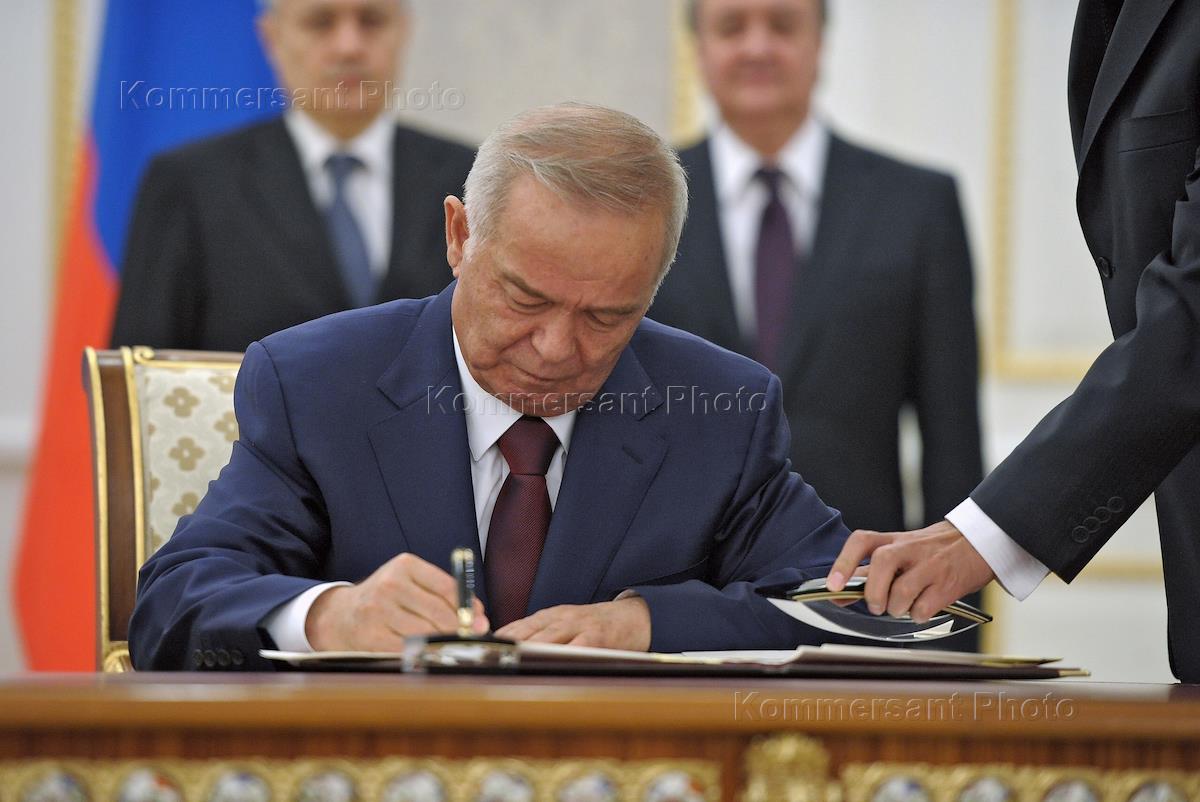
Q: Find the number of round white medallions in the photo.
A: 12